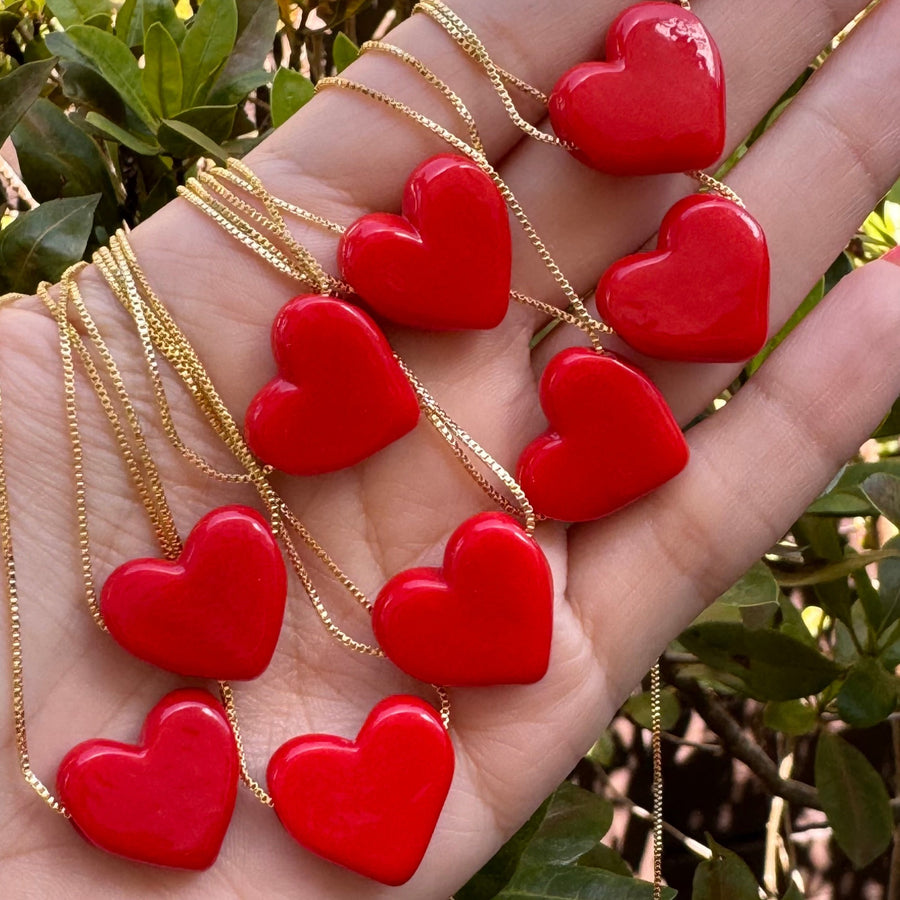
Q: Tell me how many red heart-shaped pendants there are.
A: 9